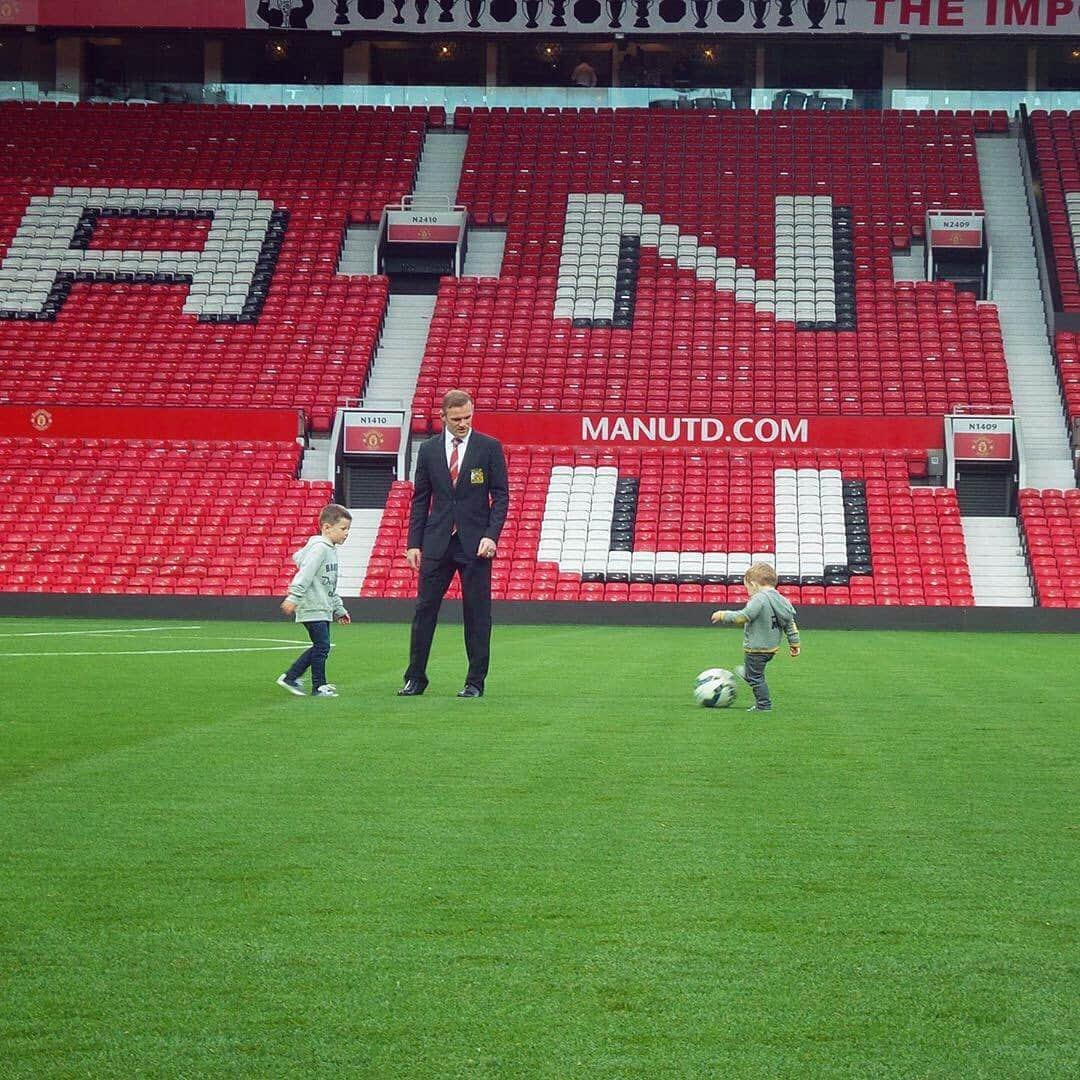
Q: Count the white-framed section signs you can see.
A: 4